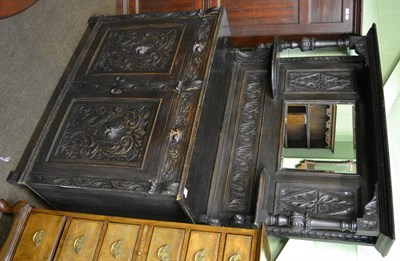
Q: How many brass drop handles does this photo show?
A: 6